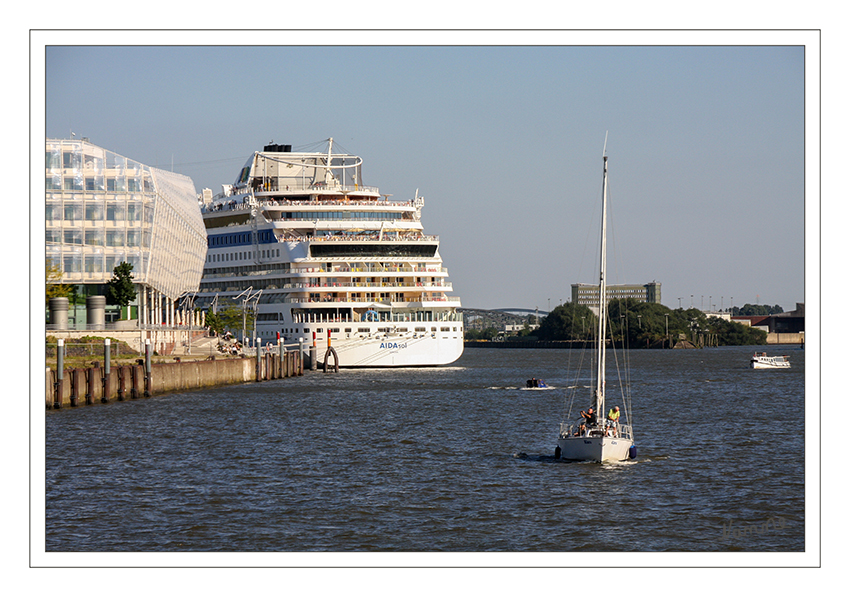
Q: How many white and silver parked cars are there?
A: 0